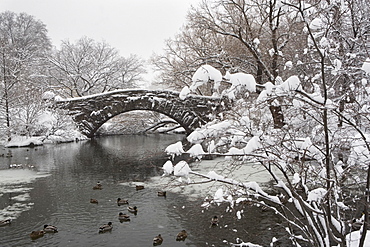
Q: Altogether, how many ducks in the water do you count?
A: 14